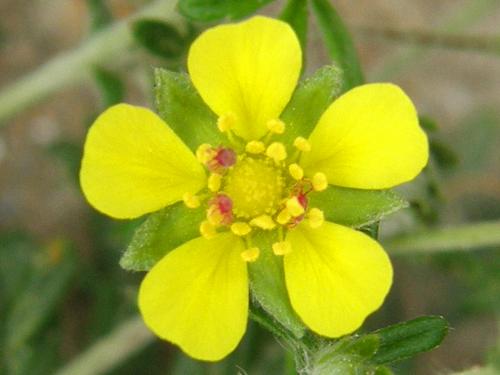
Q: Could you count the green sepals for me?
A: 5